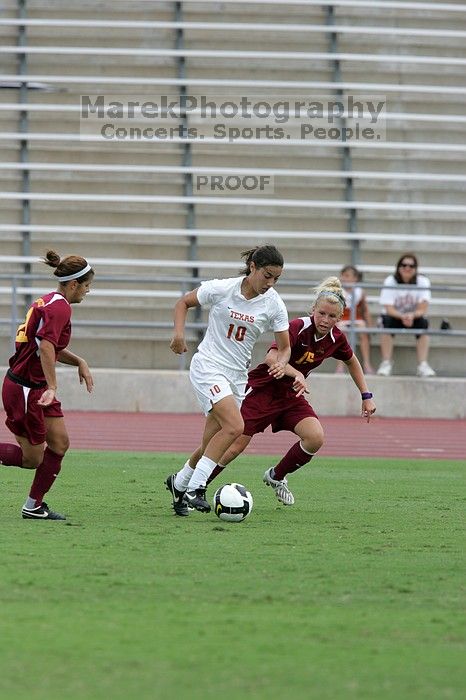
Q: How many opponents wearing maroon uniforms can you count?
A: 2